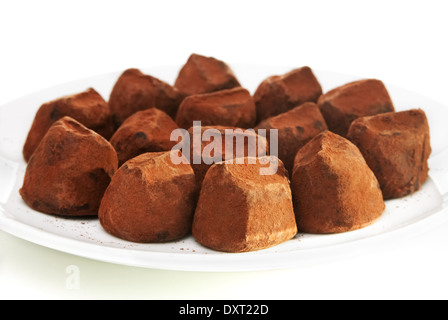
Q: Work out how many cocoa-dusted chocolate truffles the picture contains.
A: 14